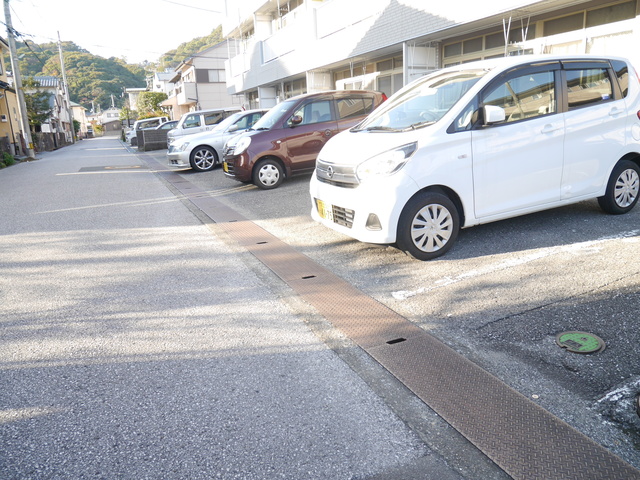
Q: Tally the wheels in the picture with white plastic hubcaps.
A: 3